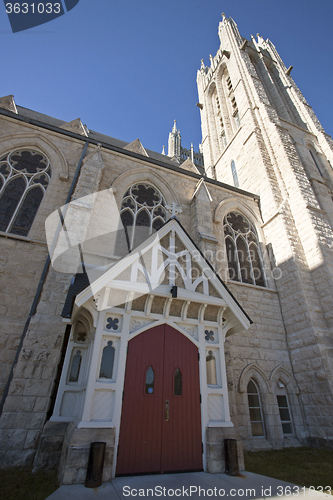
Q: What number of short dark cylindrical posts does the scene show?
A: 2